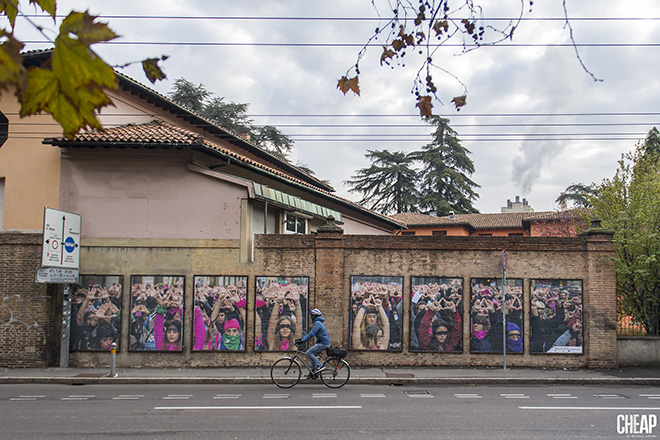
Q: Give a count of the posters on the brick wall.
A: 8